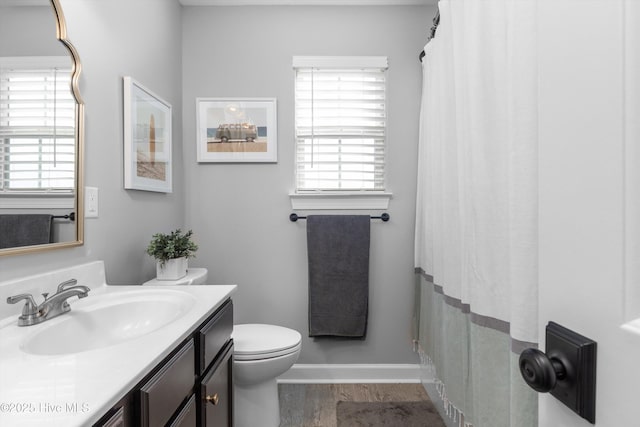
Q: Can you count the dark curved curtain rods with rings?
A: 1